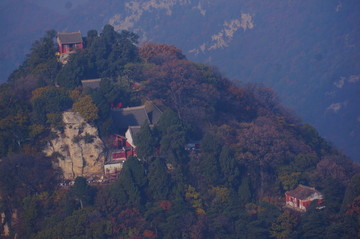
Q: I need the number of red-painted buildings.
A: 3